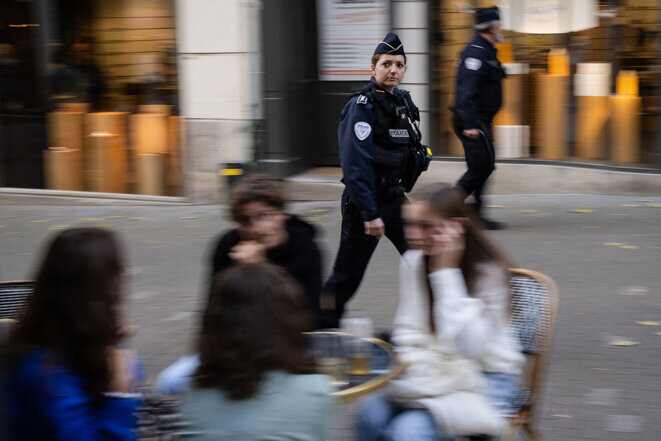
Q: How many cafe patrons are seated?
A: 4